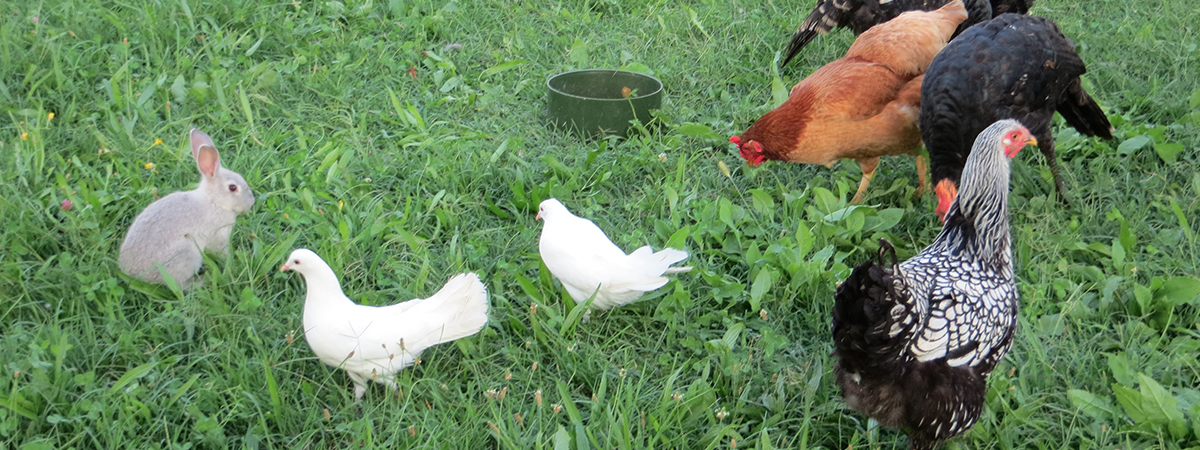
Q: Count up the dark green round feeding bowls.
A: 1